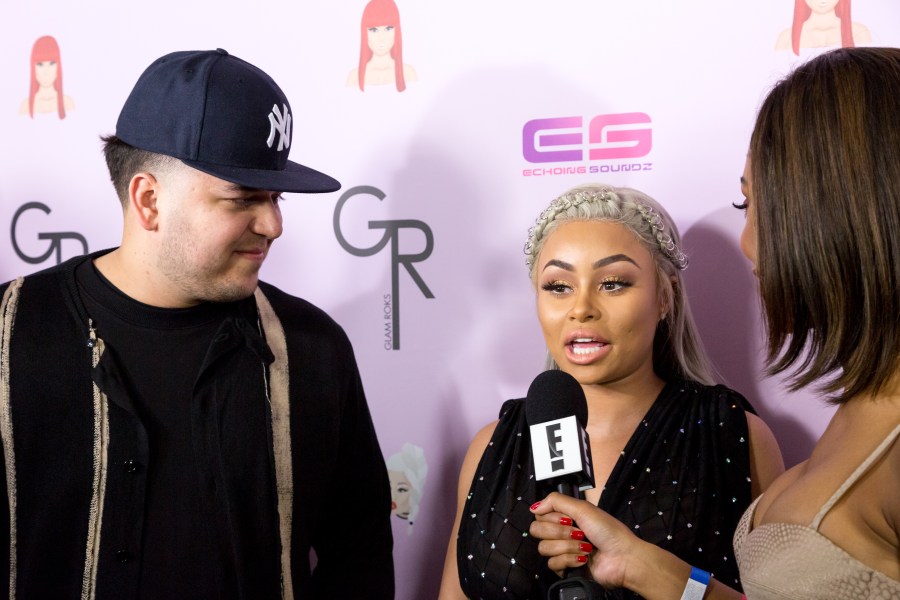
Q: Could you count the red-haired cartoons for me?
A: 3